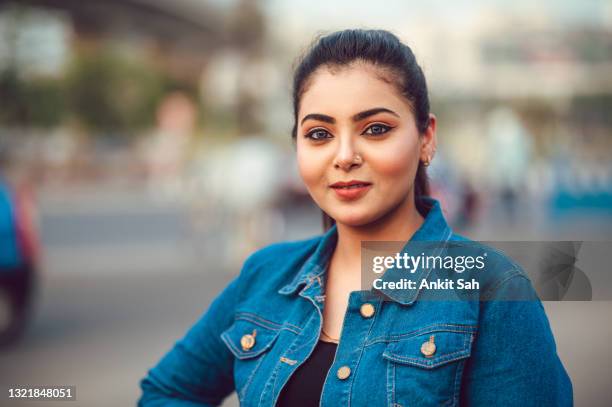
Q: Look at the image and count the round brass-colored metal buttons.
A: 4